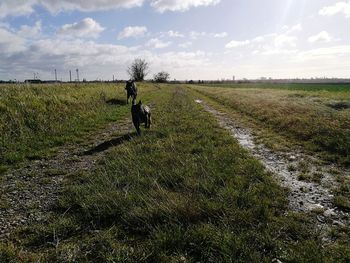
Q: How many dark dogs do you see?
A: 2